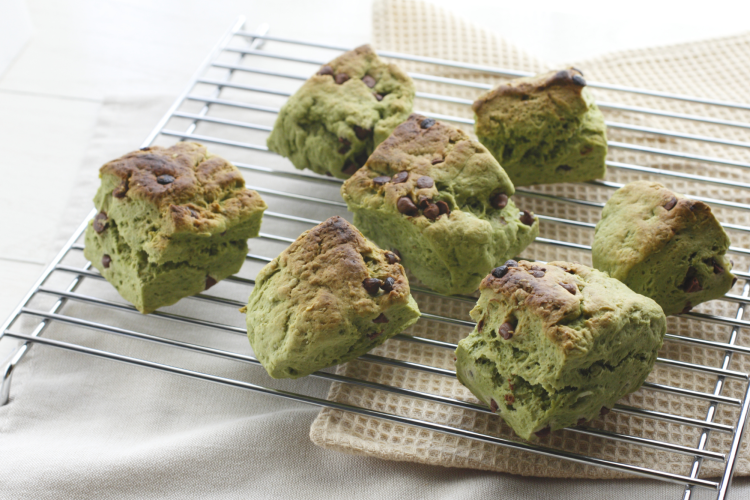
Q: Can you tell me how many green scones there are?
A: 7